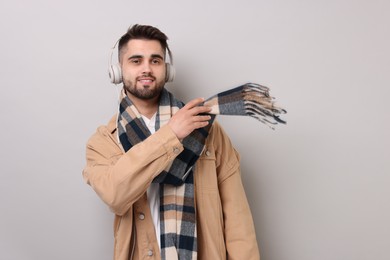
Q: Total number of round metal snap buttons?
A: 4